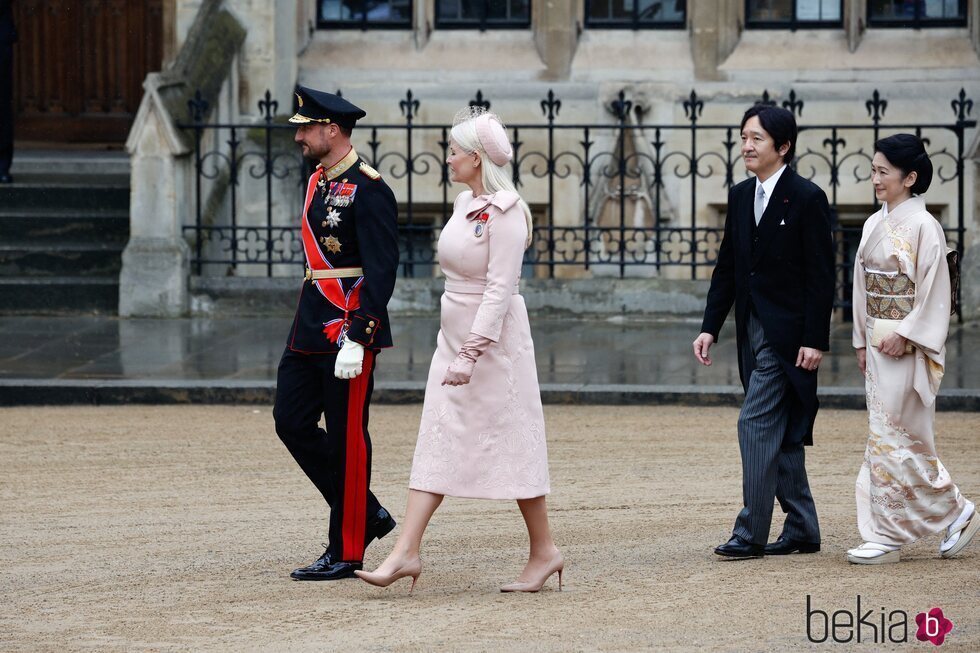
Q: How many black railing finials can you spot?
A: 12